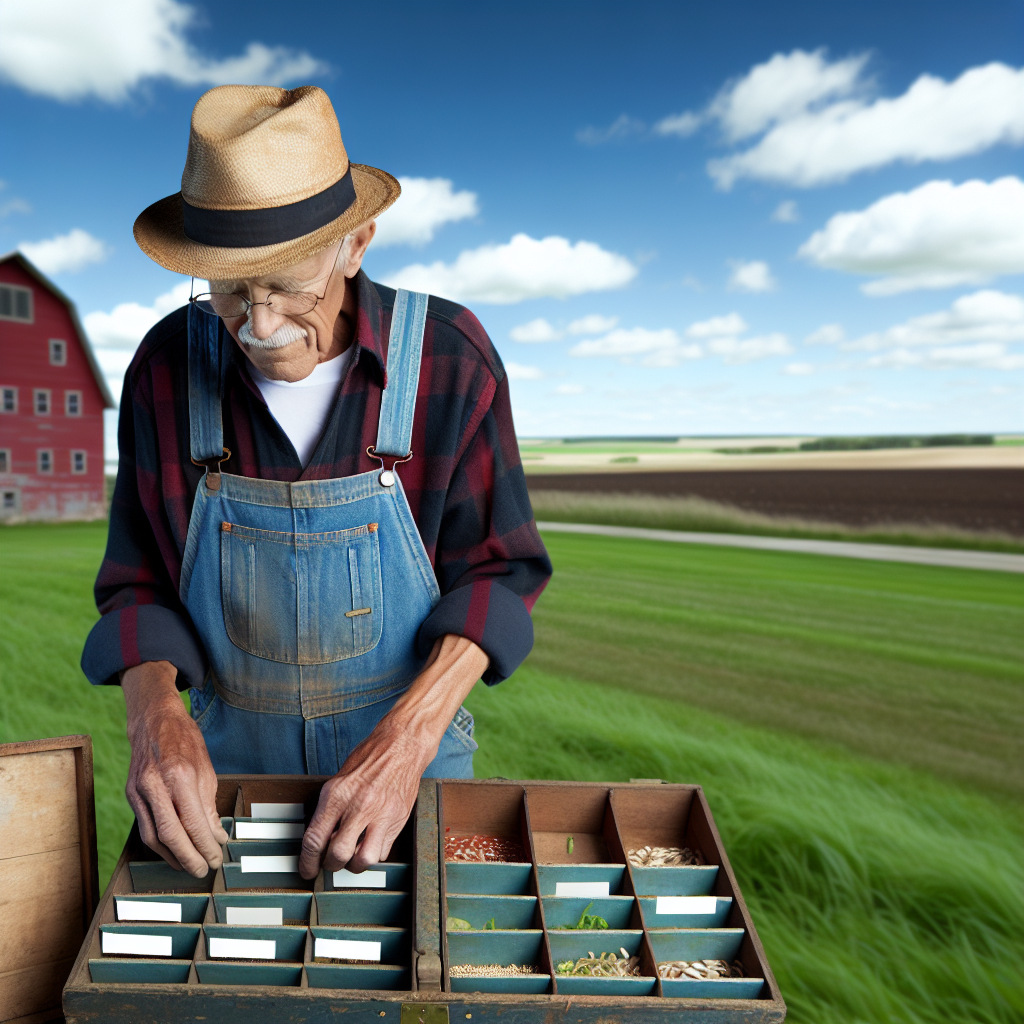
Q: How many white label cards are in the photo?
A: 11